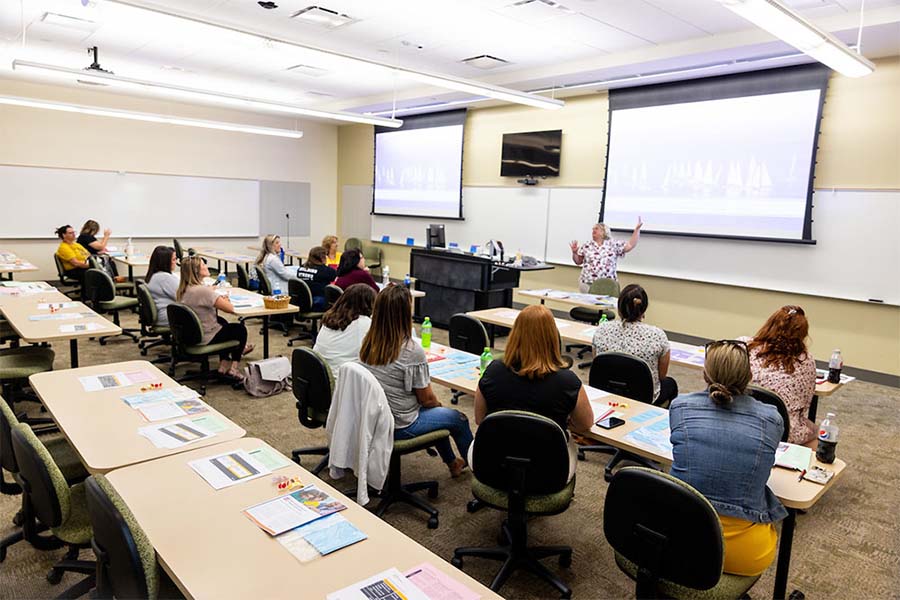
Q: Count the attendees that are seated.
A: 14